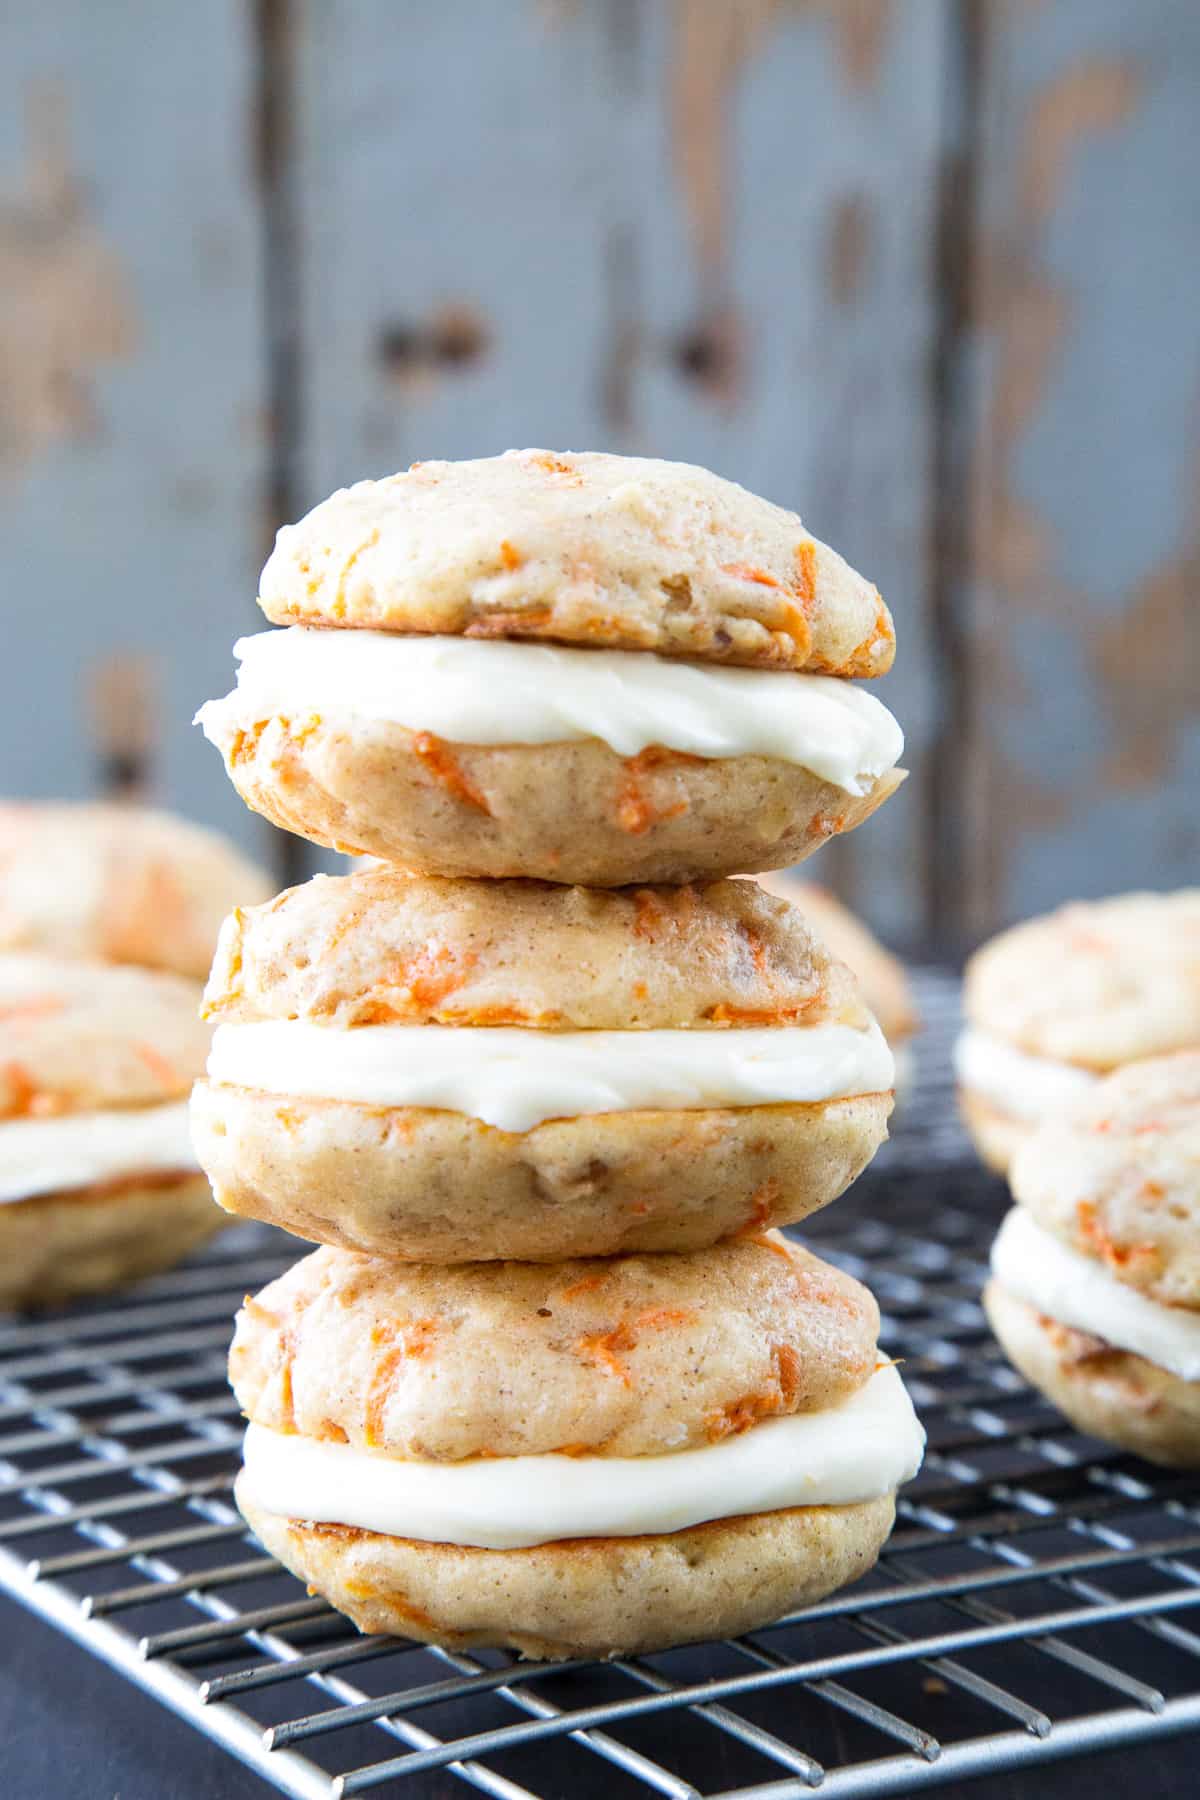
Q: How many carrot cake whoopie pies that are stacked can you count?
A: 3